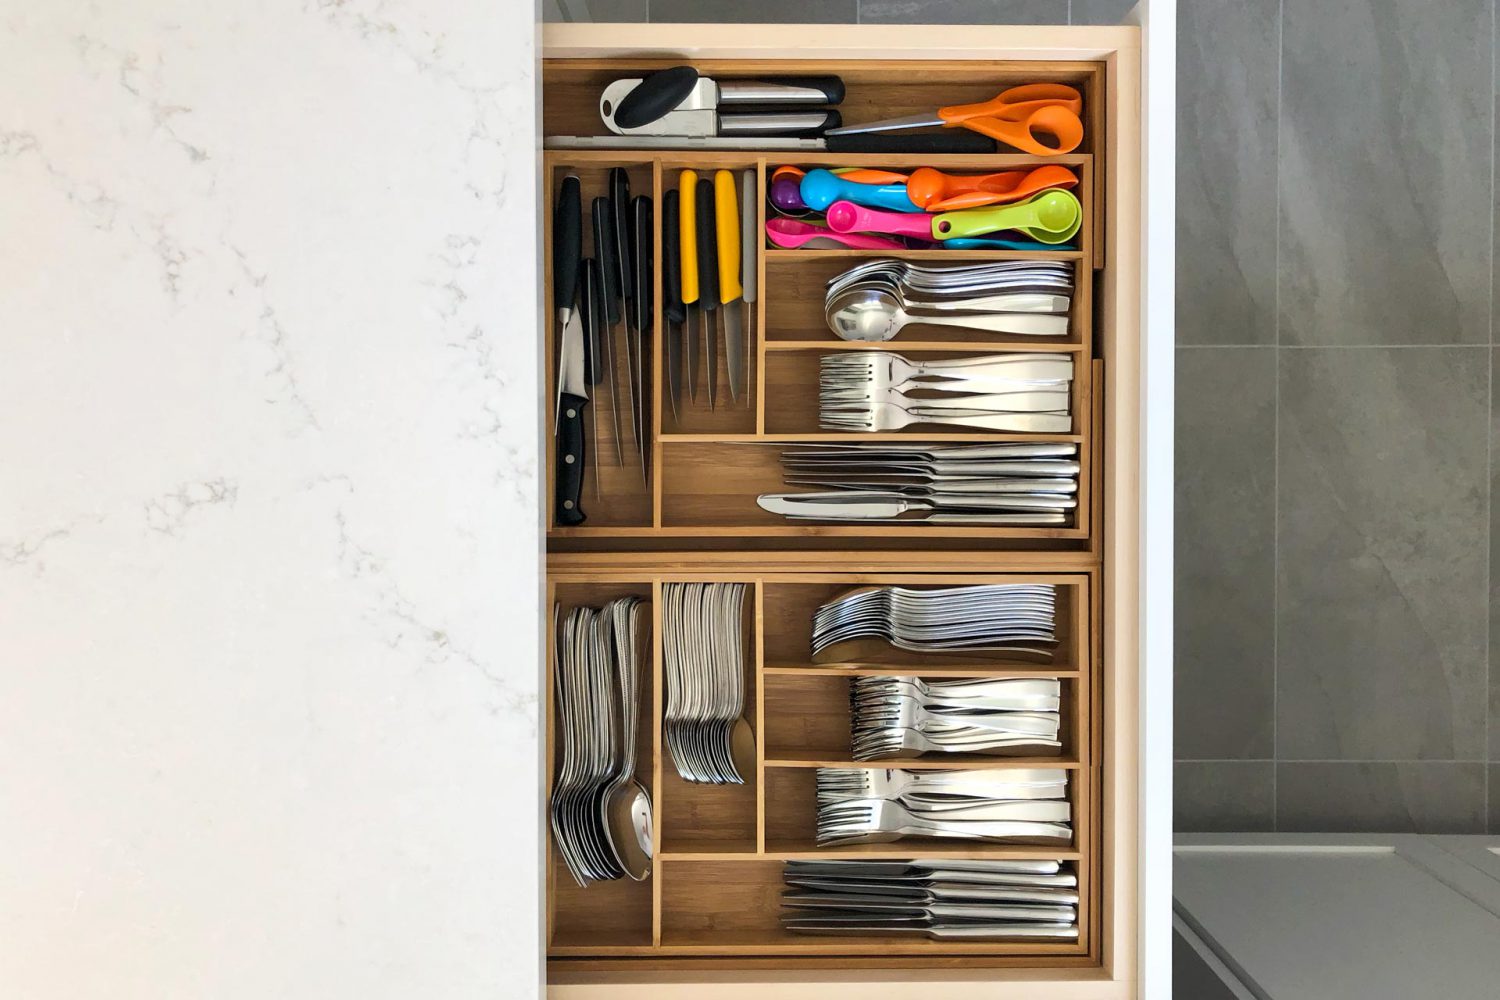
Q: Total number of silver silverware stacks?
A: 9